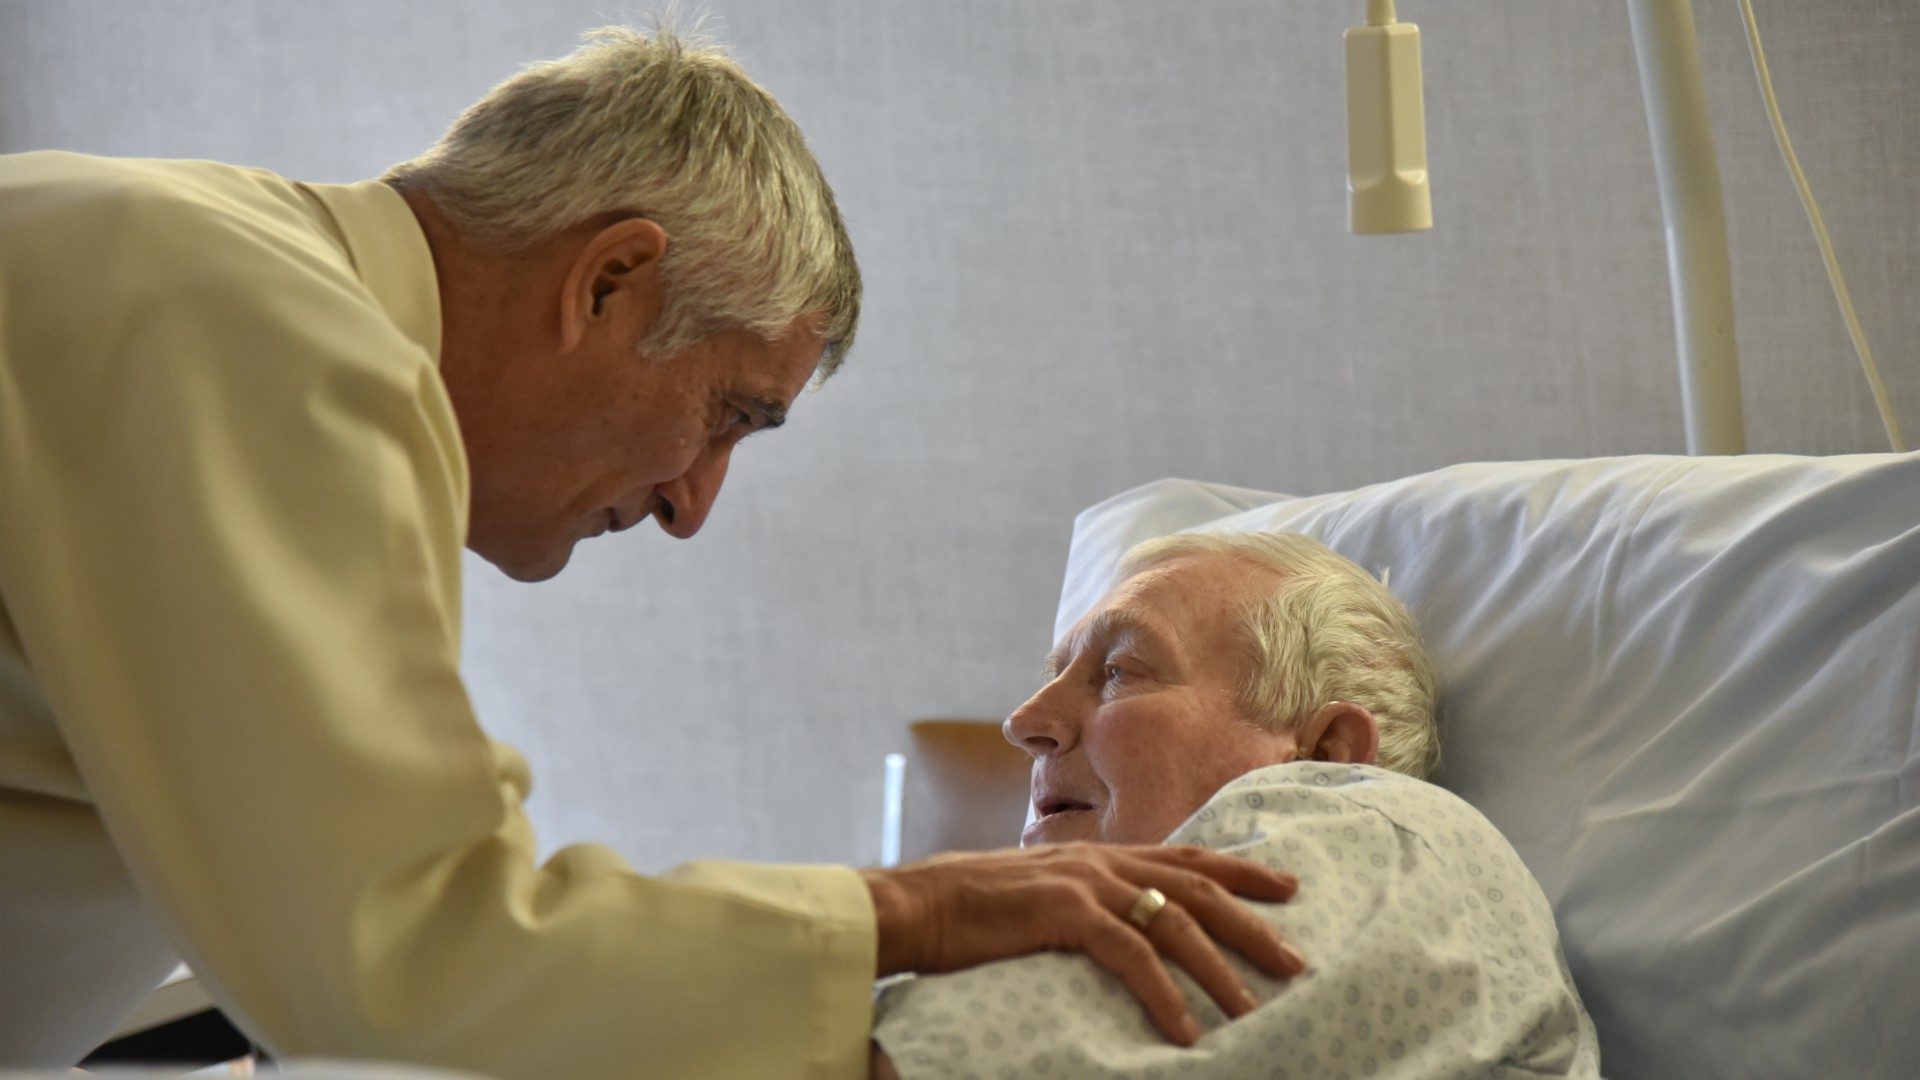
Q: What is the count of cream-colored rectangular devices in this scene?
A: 1